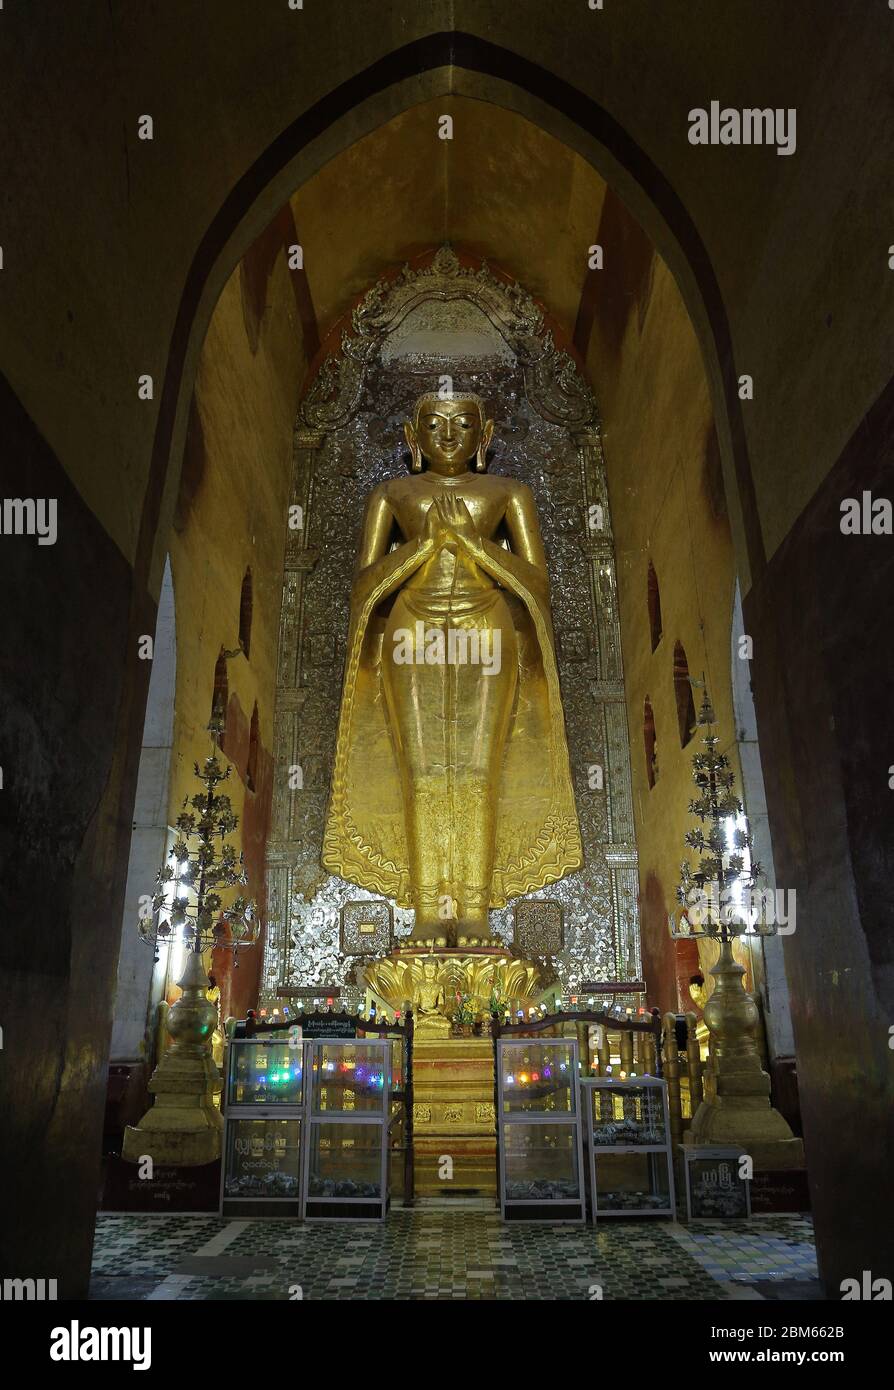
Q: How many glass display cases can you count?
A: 5